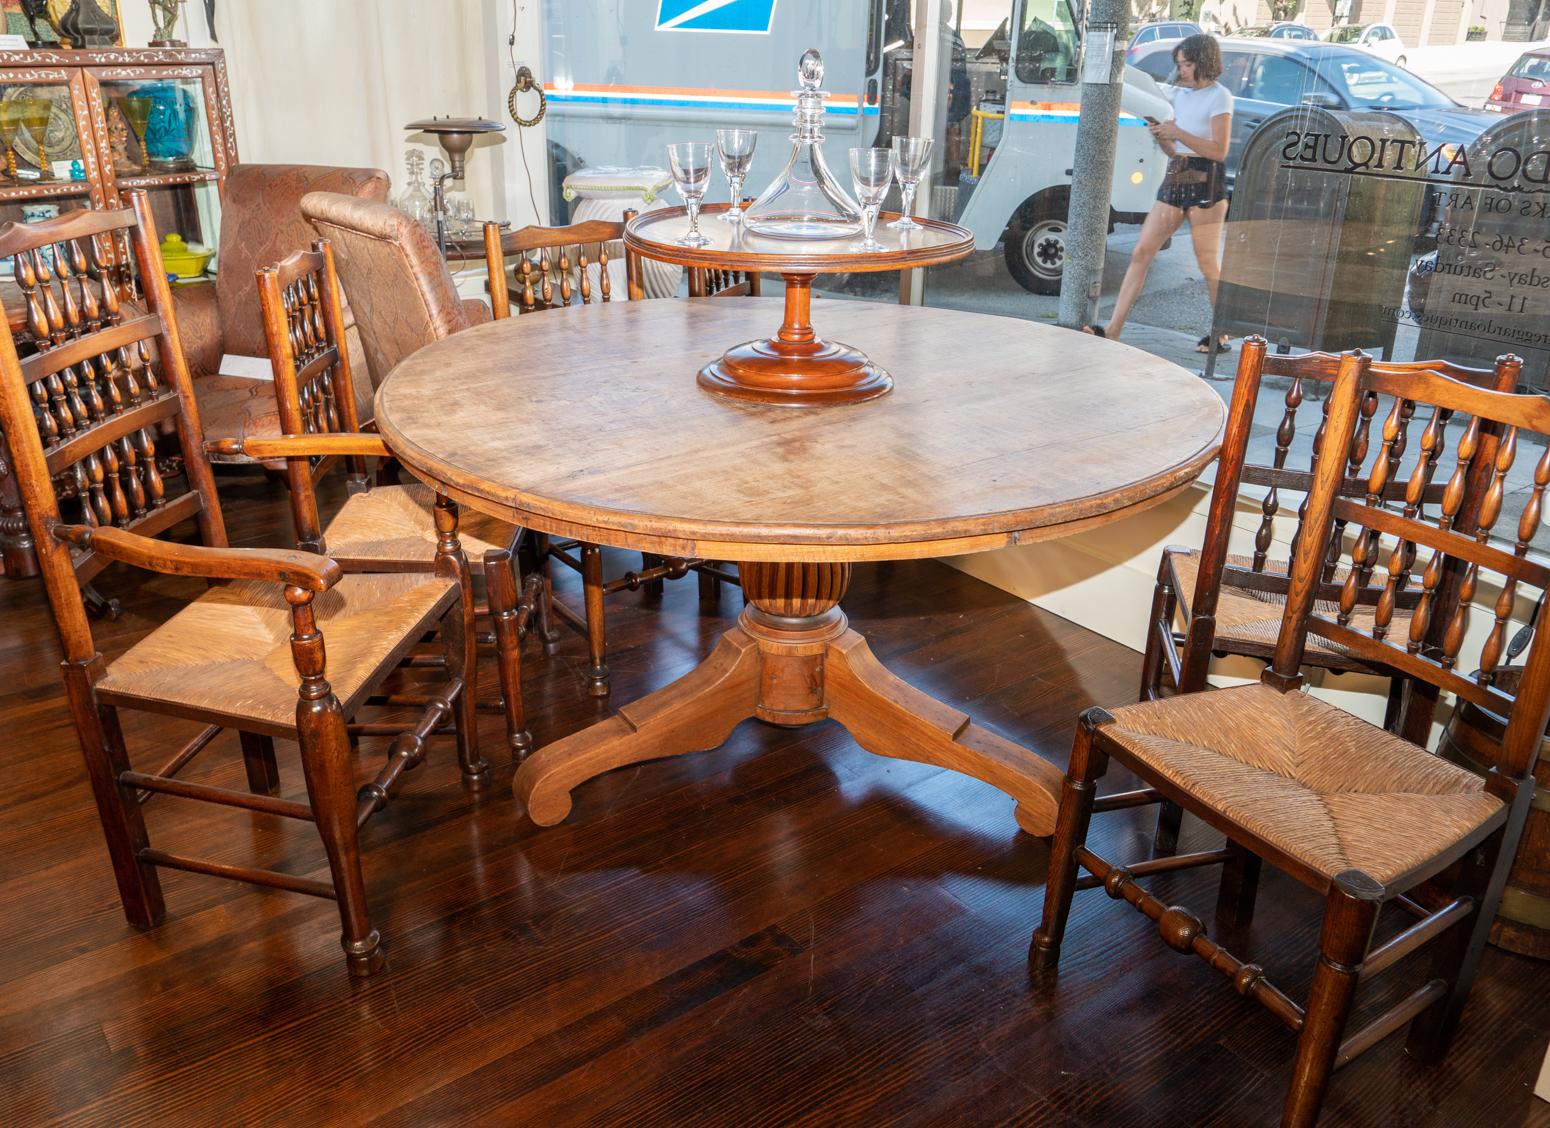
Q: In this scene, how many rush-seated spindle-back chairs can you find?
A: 6